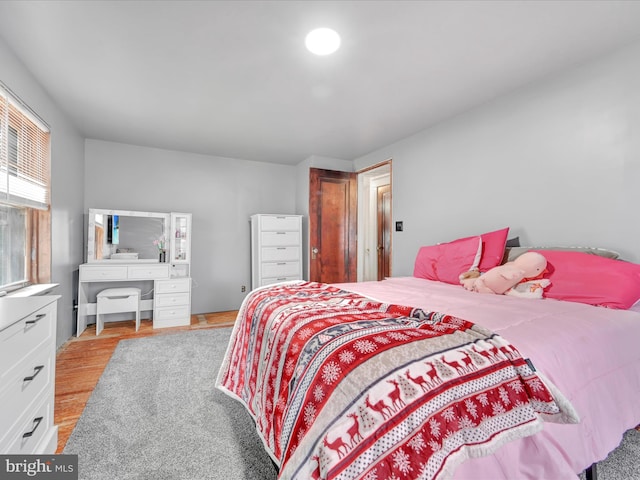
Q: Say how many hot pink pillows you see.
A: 3